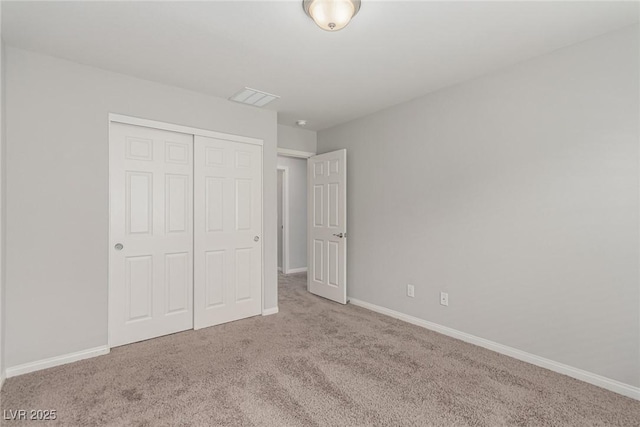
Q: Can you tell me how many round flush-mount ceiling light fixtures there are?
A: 1